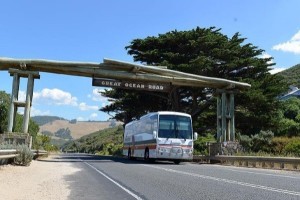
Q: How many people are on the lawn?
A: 0